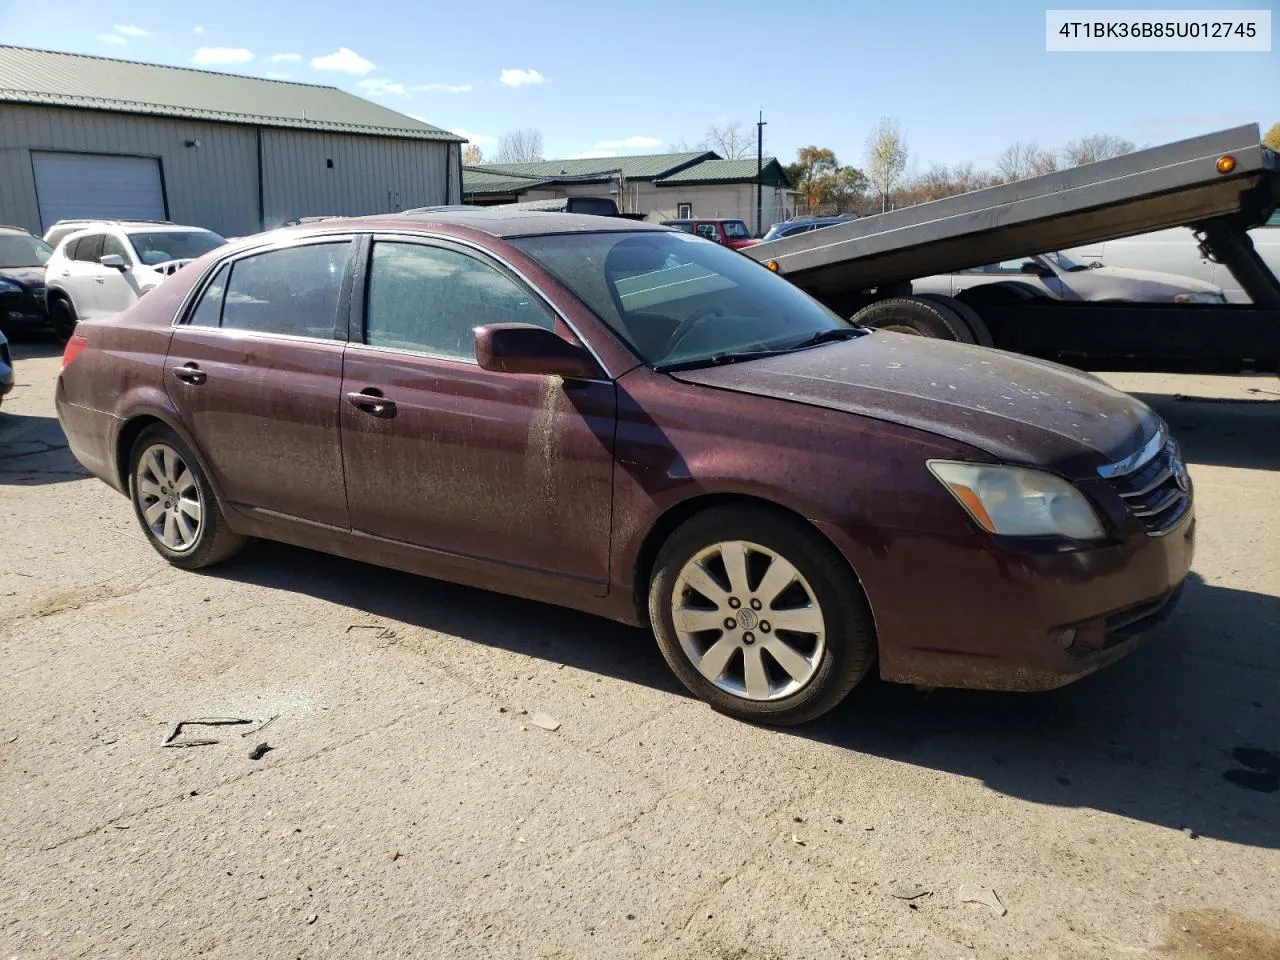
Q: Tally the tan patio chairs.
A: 0